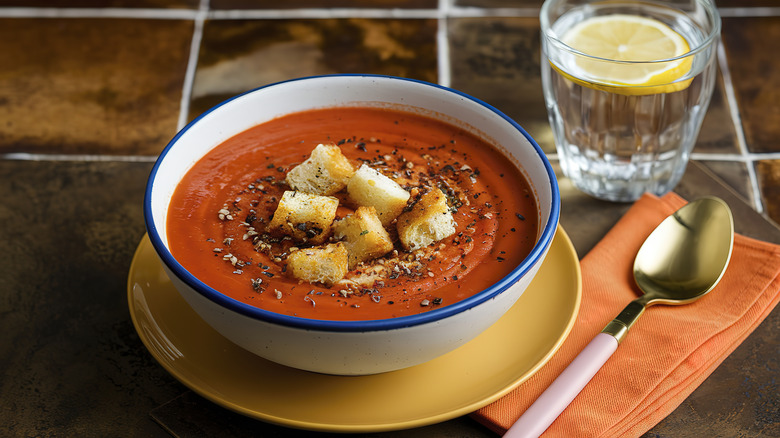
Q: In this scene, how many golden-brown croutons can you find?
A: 6